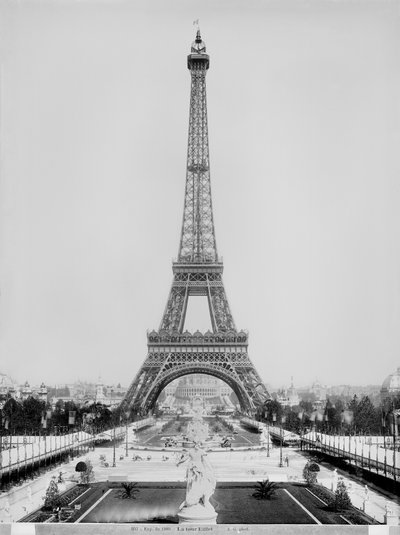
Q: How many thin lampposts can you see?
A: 4